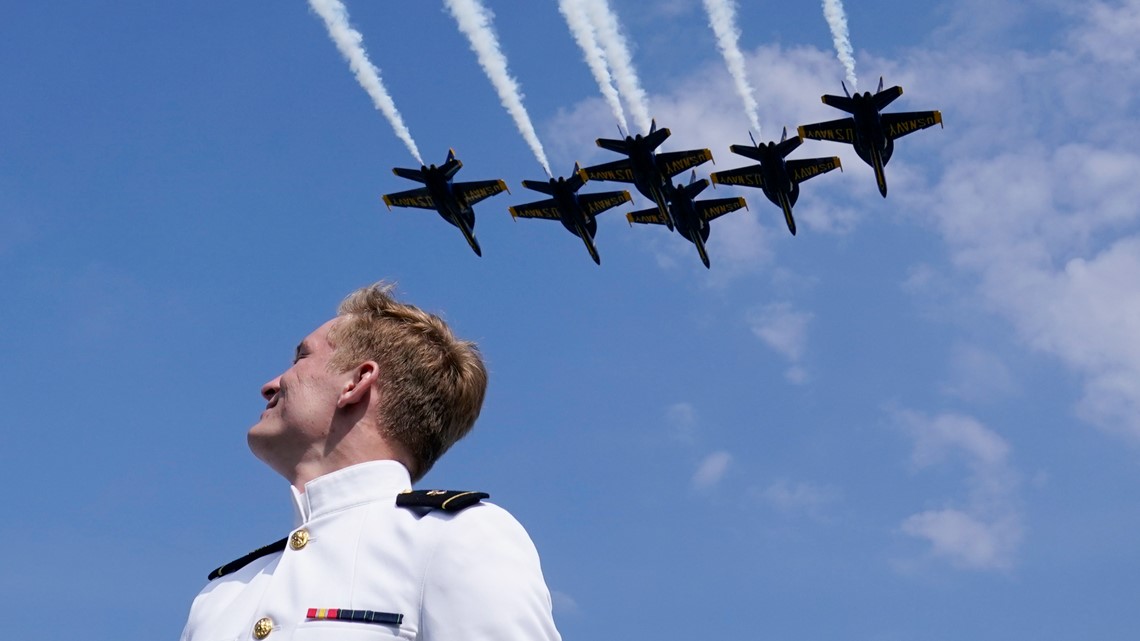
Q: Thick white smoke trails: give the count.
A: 6